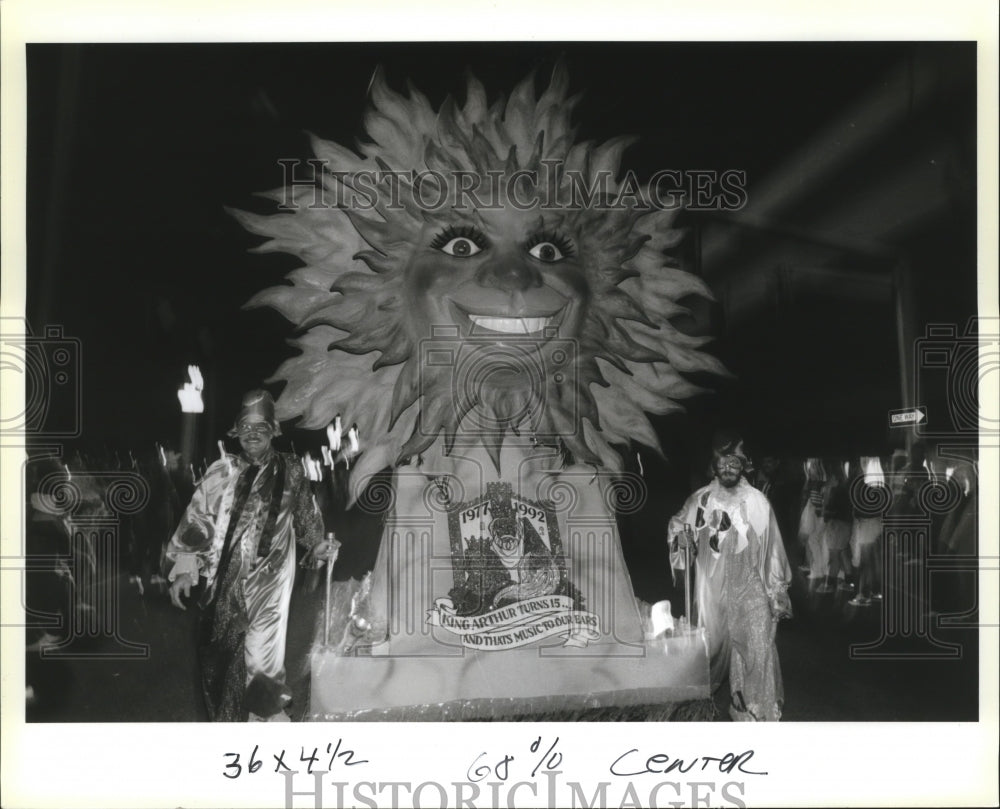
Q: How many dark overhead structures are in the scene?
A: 1